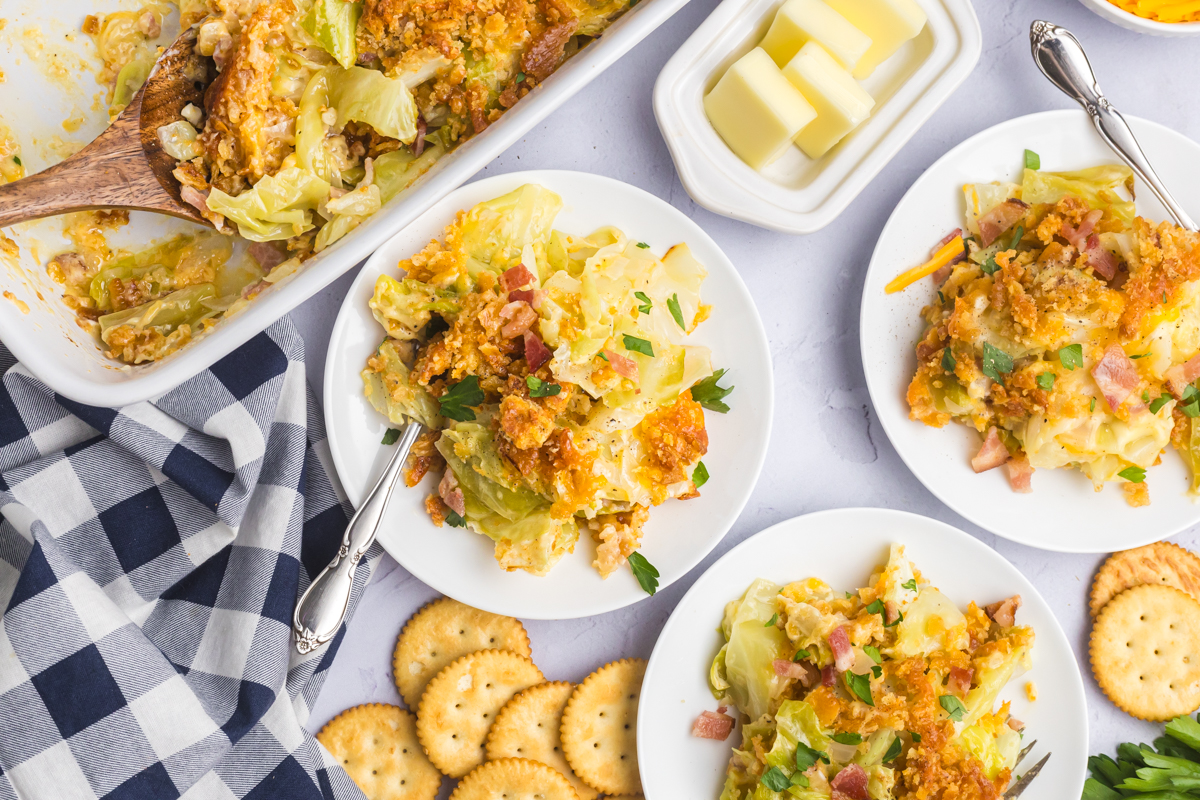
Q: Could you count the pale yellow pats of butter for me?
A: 4